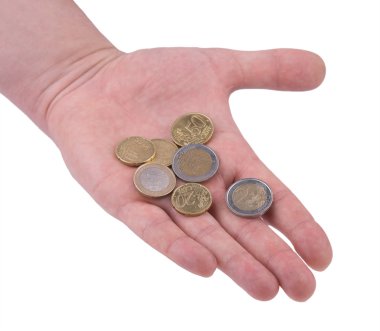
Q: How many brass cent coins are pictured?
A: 4